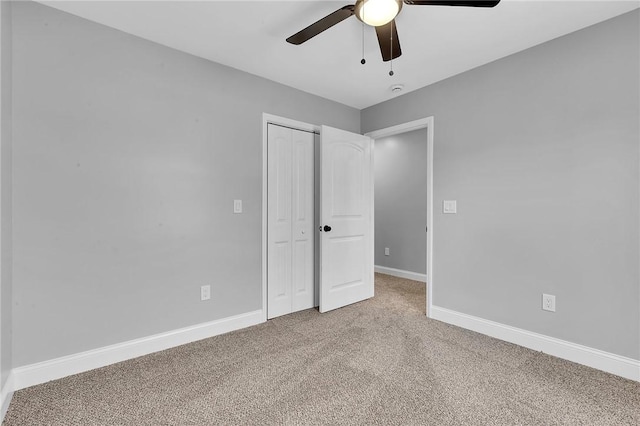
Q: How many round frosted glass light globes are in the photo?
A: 1